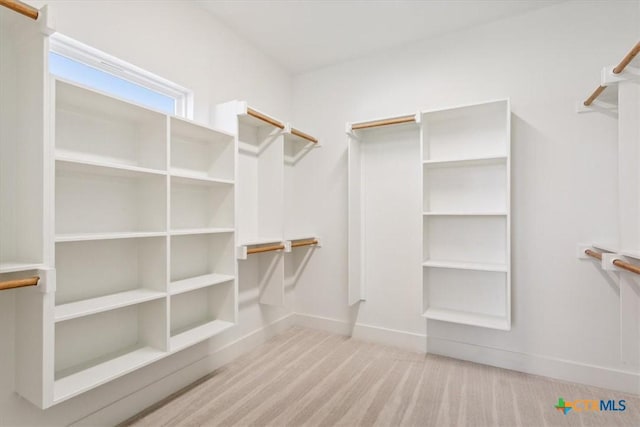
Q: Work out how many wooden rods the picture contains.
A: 11